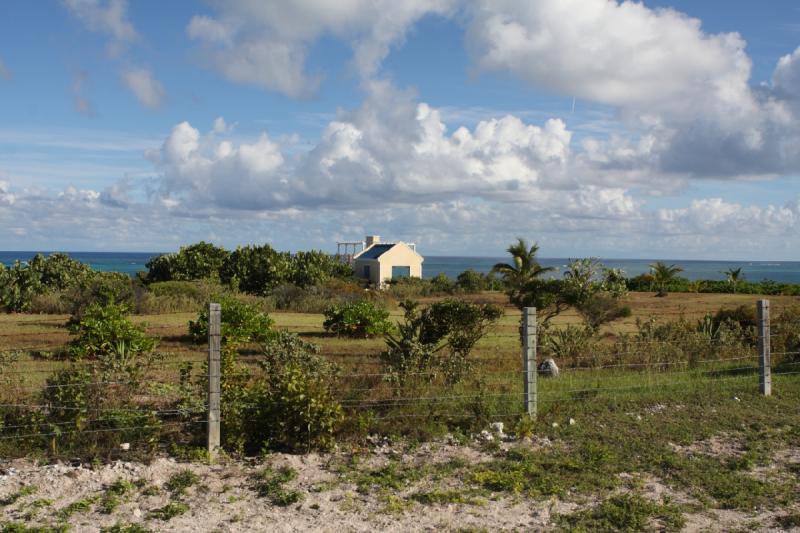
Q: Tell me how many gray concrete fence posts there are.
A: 3